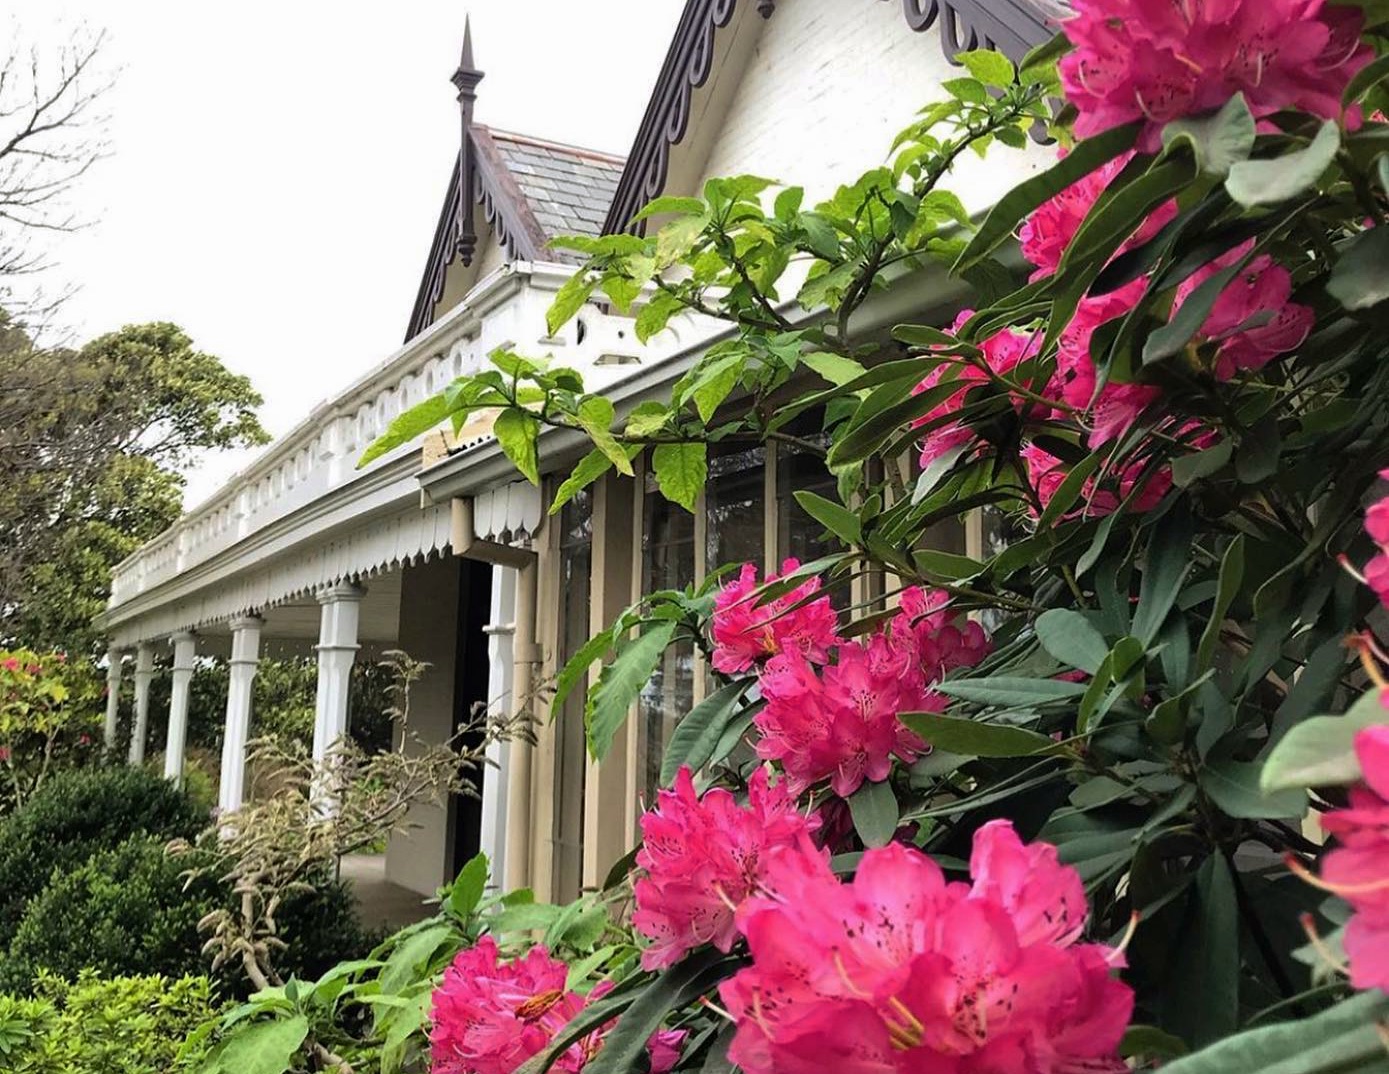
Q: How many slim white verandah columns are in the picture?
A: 6